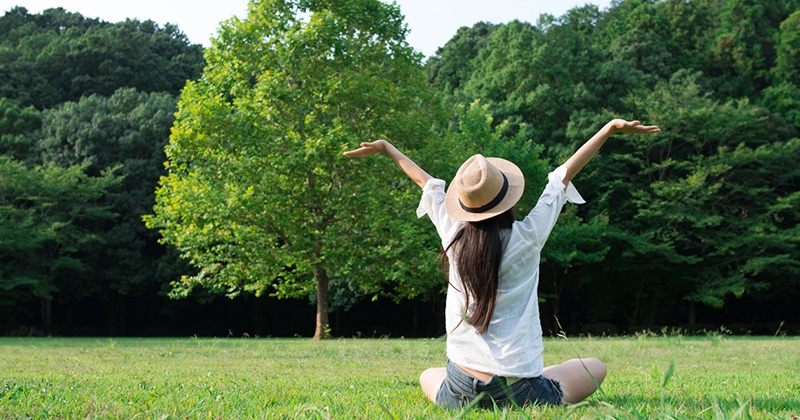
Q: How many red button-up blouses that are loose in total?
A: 0